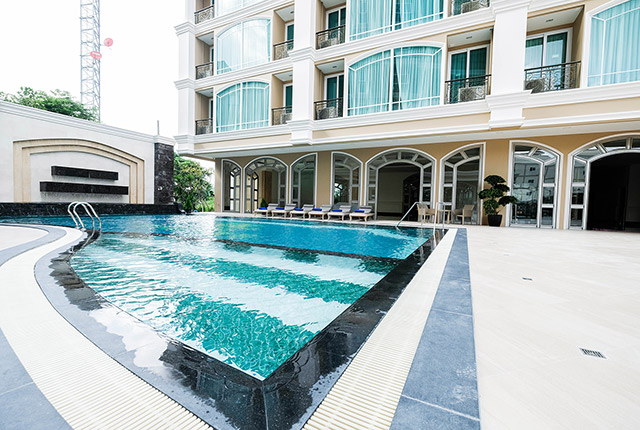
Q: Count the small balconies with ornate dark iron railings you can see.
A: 10